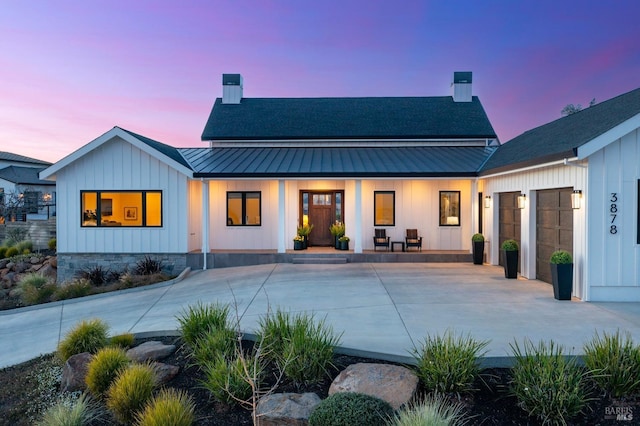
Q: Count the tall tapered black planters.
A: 3